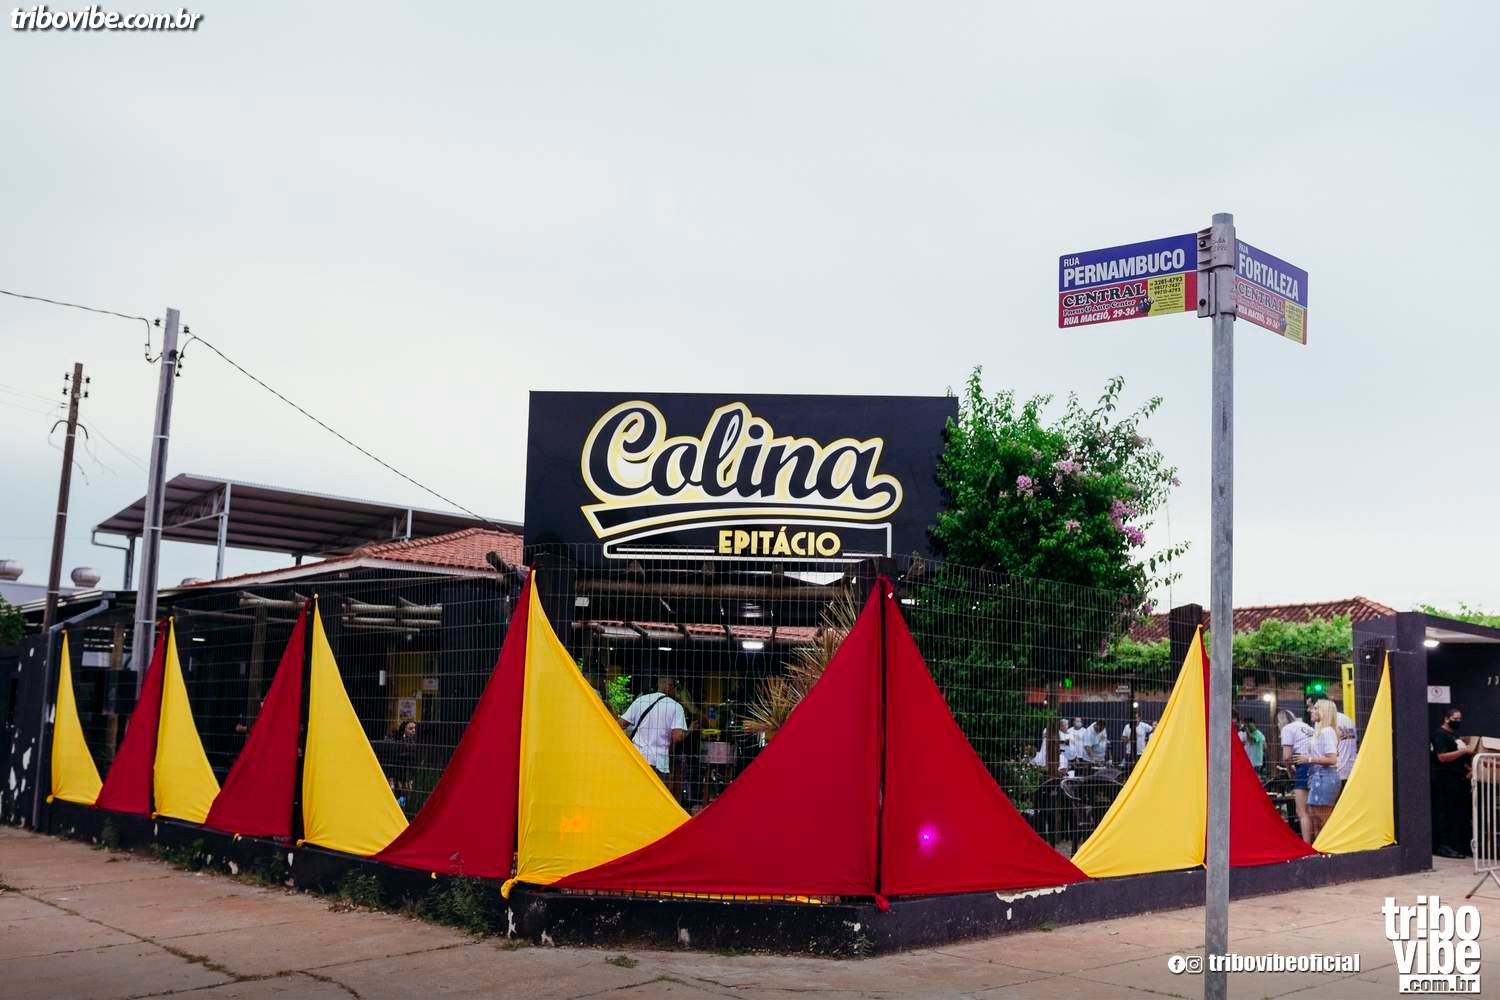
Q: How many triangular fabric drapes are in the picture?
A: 12